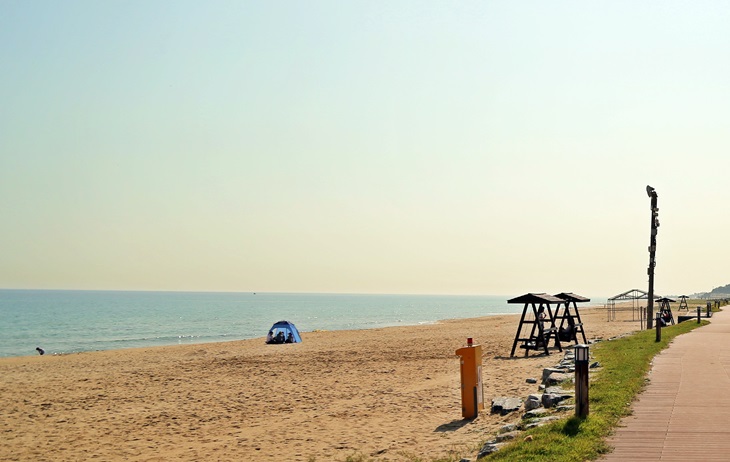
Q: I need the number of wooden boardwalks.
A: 1